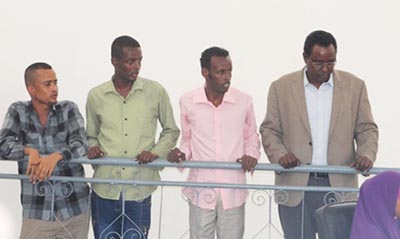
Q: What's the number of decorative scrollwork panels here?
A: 5